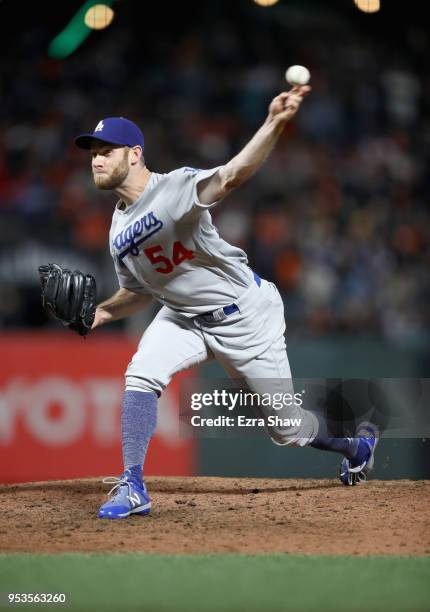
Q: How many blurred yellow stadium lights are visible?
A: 3